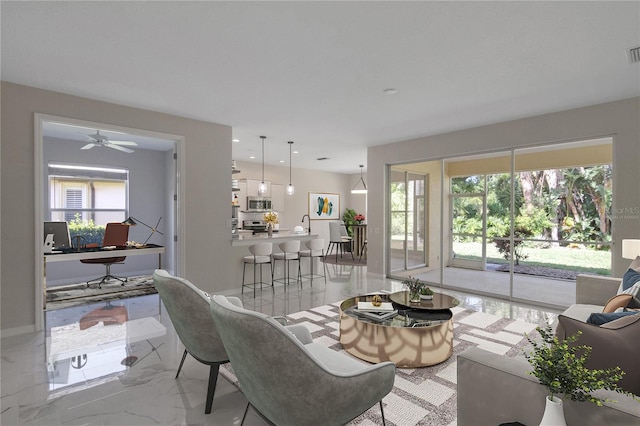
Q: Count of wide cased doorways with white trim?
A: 1